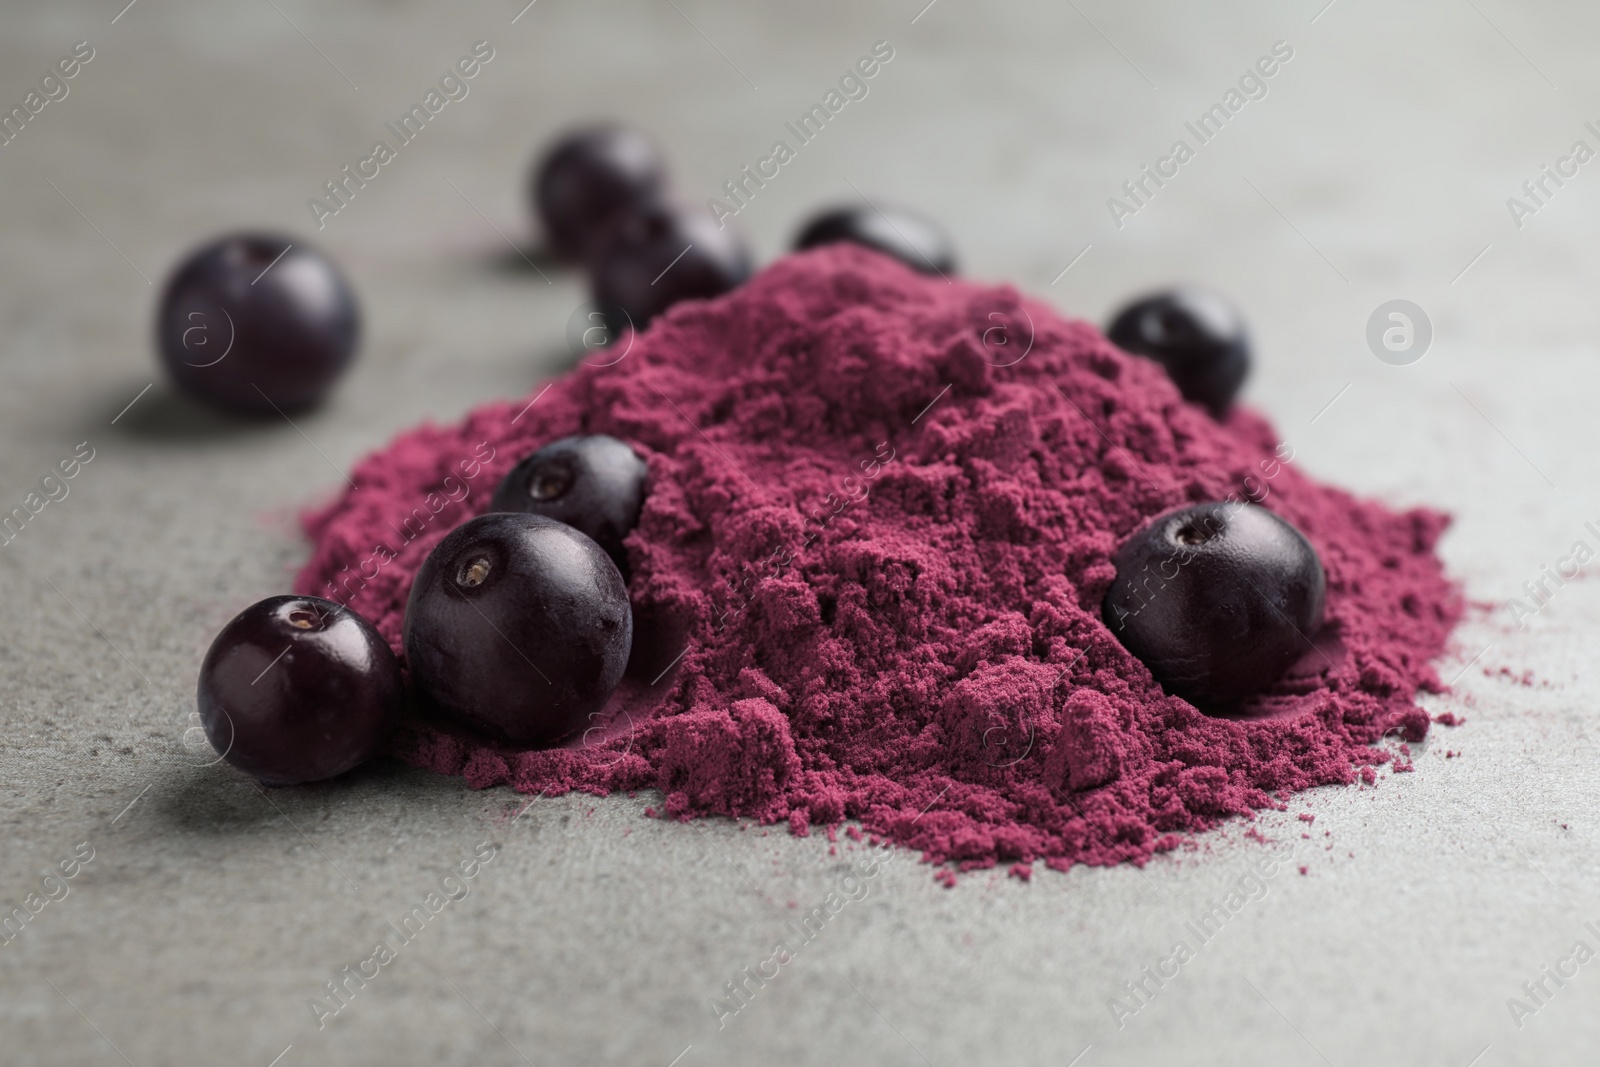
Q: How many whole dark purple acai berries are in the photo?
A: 9